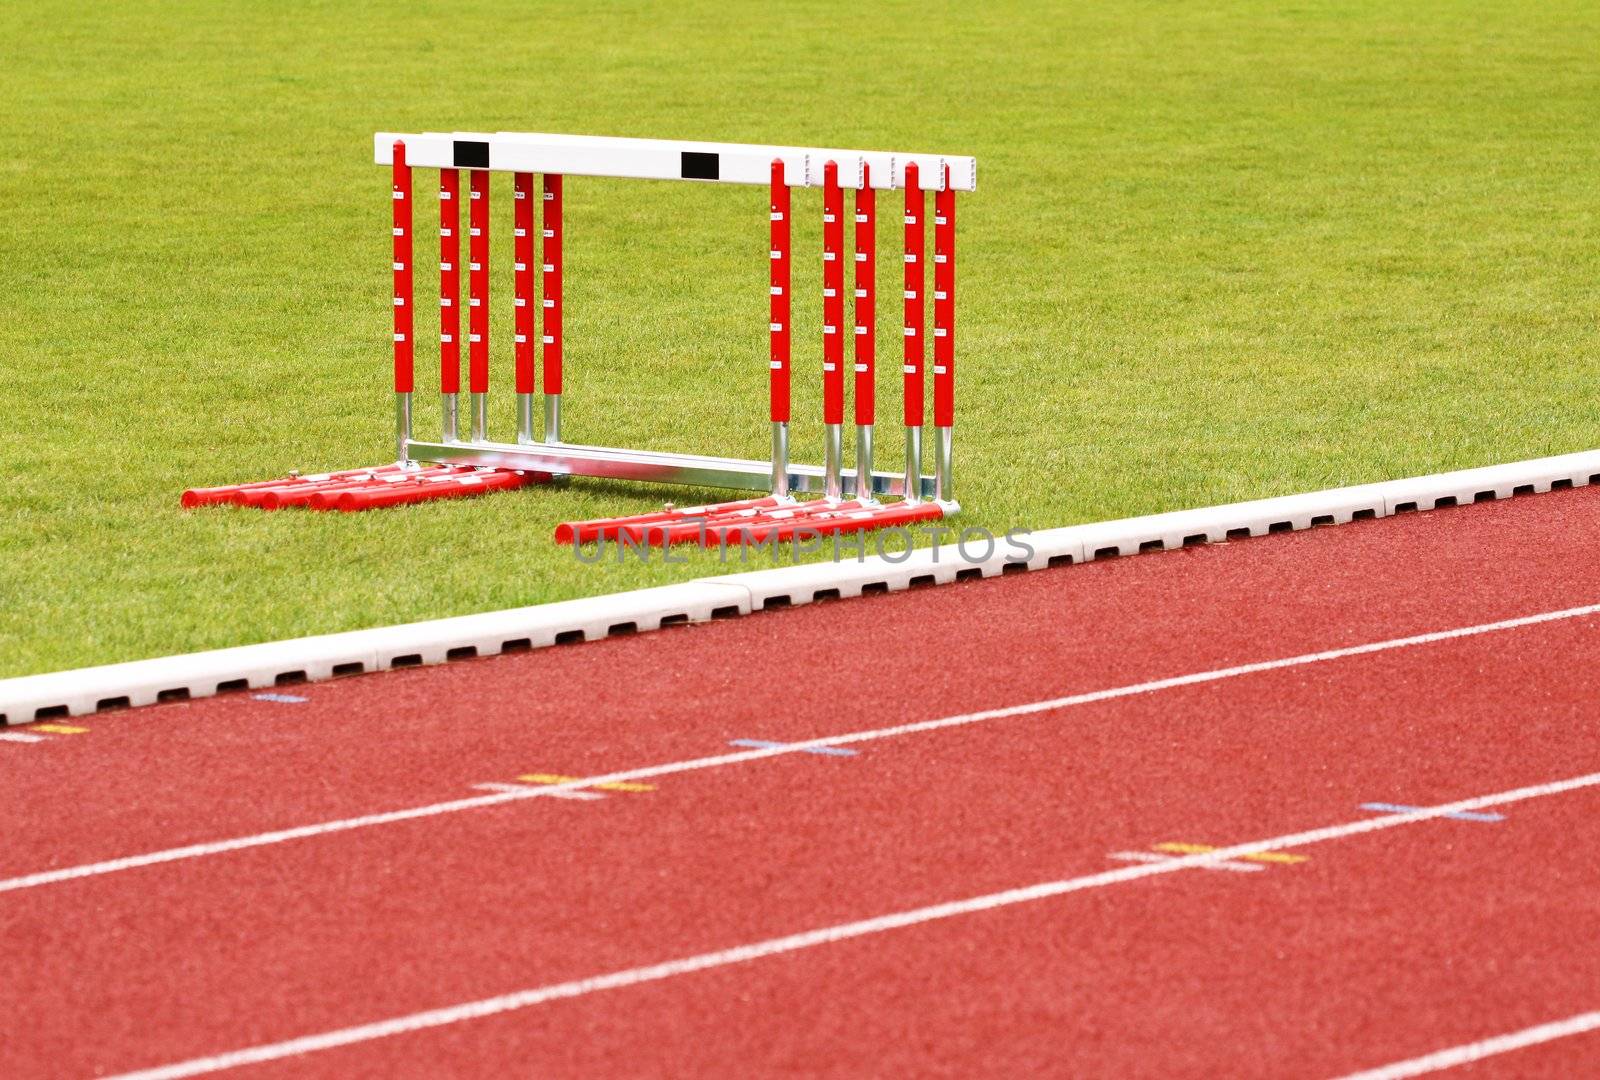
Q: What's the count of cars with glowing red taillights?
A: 0